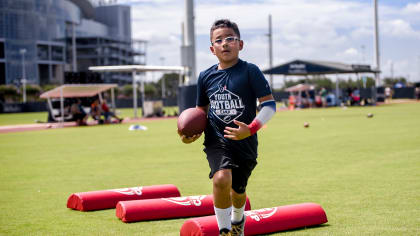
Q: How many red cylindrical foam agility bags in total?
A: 3